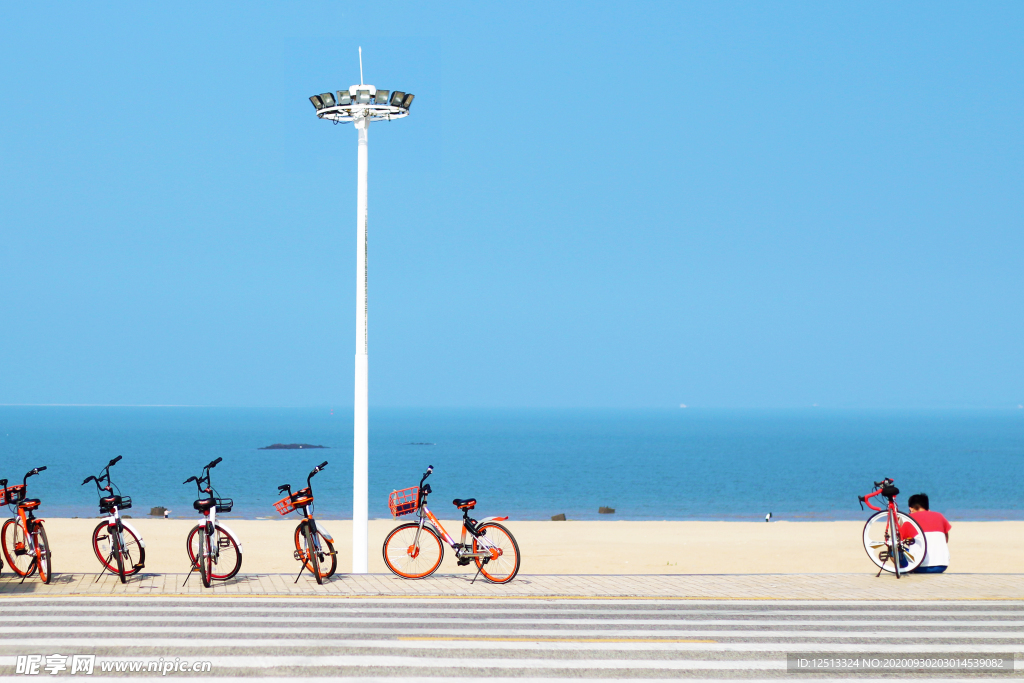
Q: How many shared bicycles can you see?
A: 5